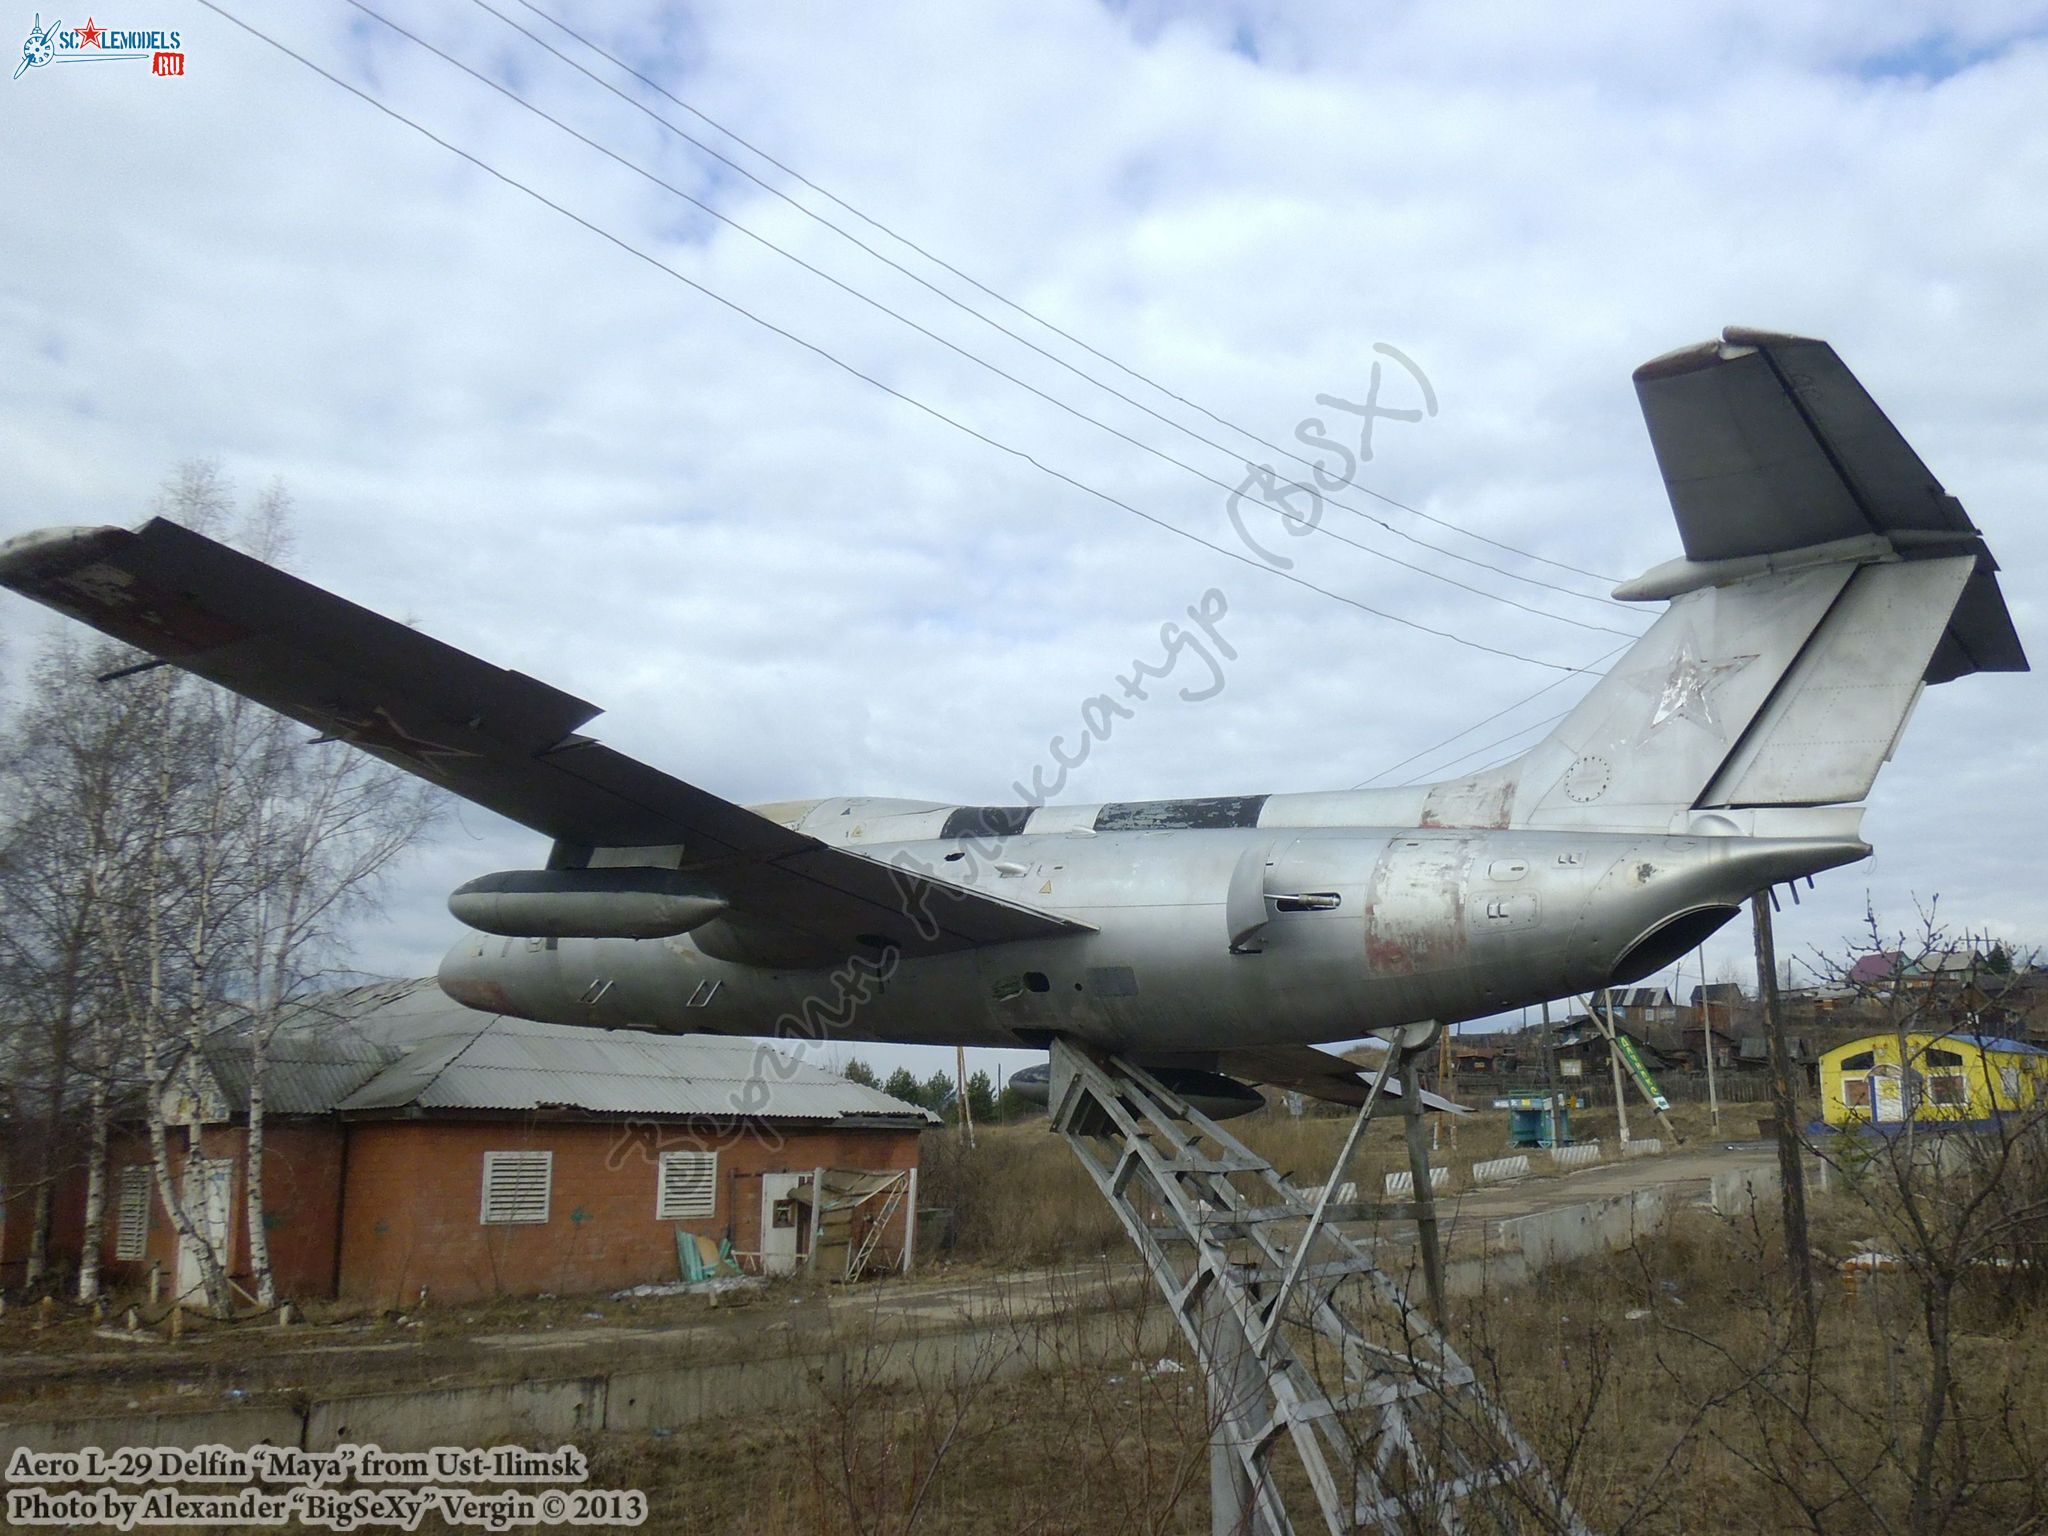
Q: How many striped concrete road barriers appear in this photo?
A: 5